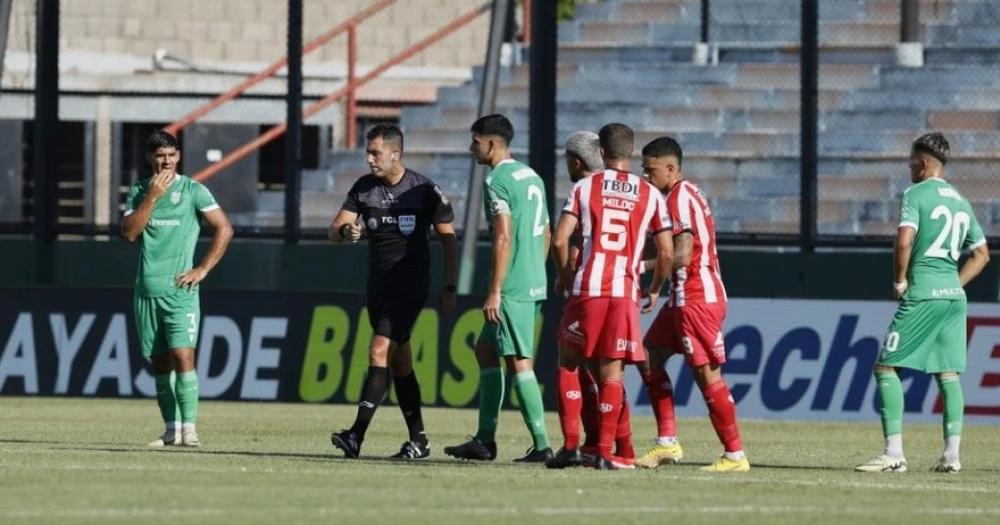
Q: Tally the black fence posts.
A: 4